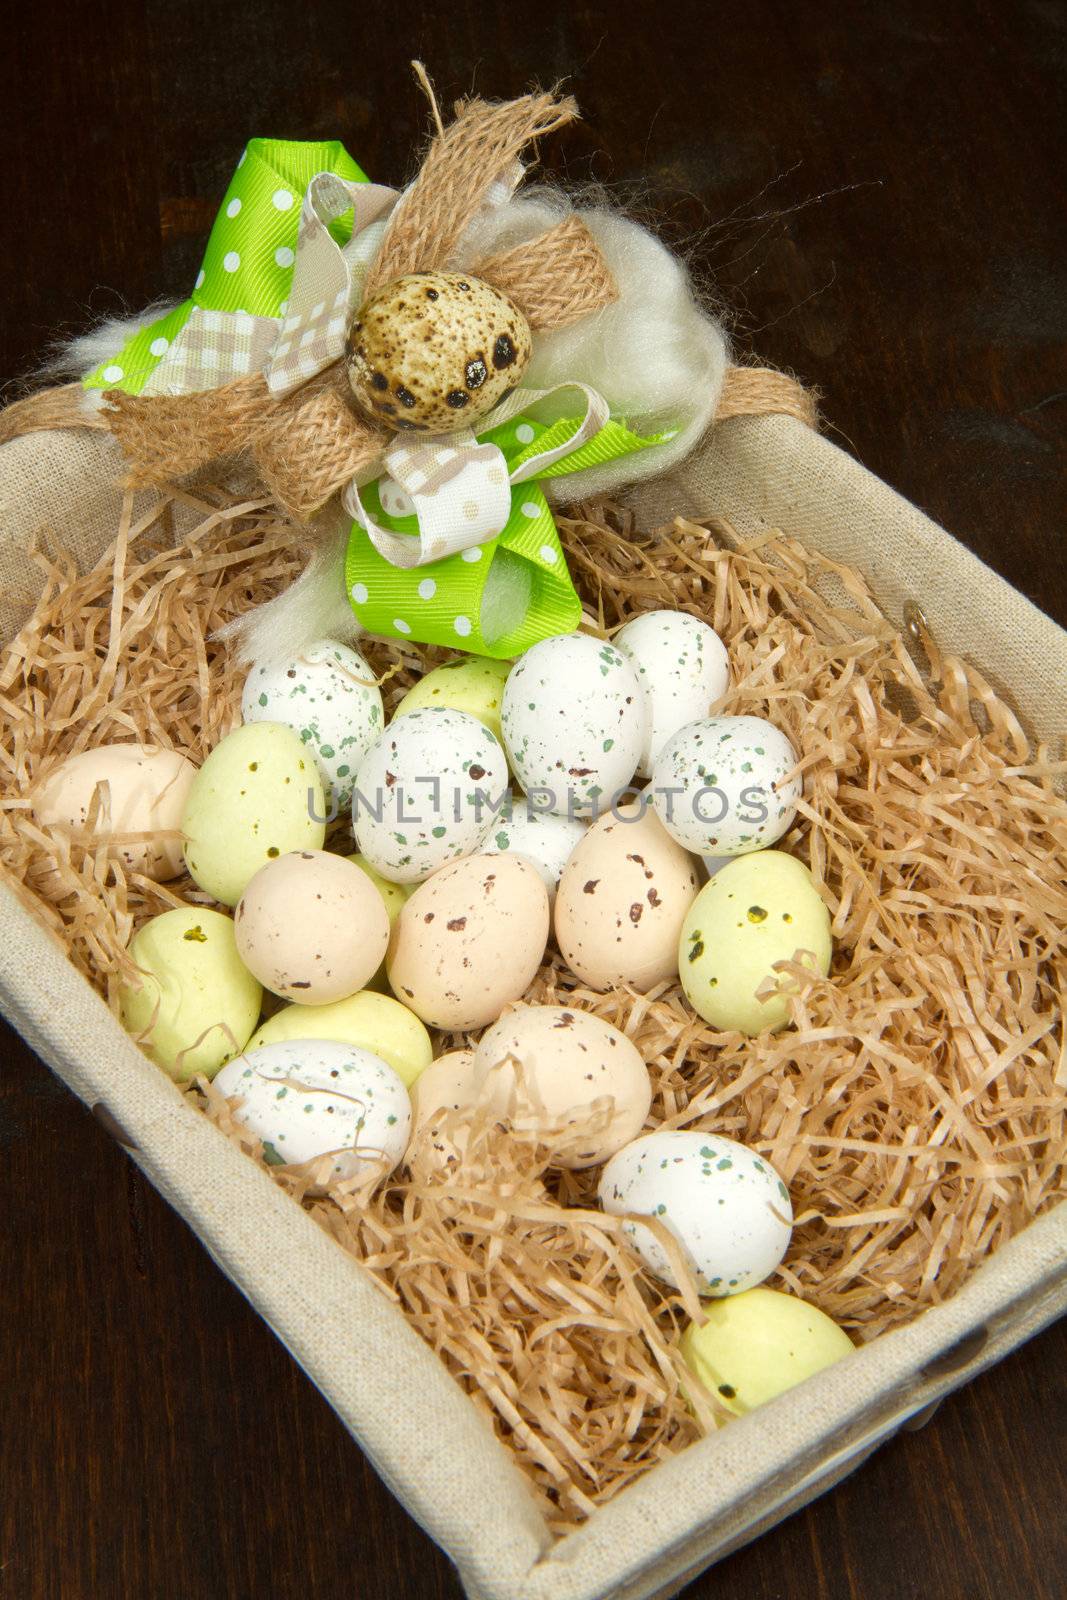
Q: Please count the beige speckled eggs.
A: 6